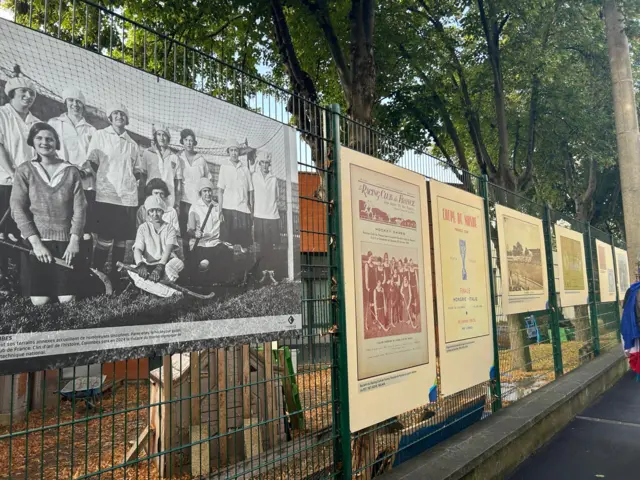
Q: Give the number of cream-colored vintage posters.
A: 6